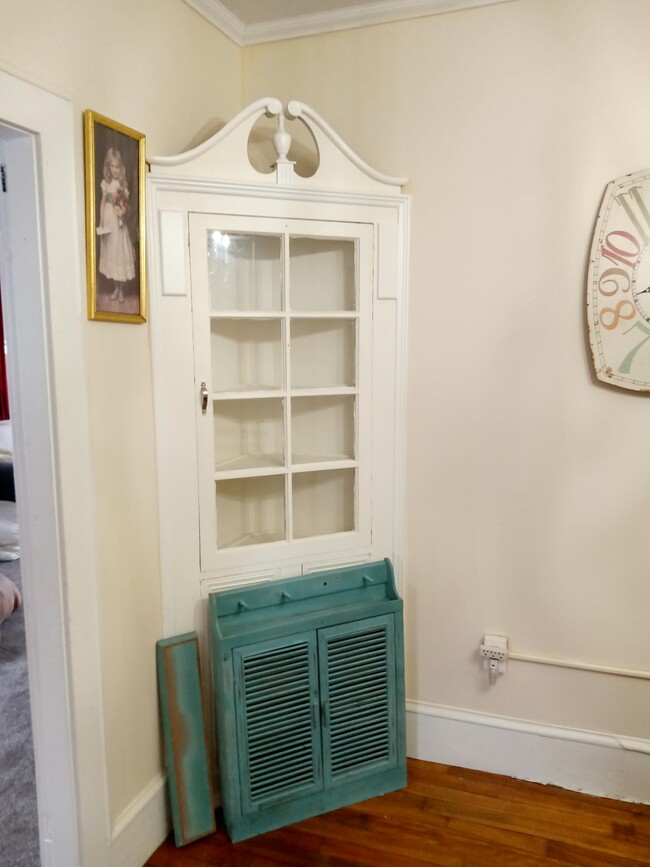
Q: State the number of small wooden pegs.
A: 3